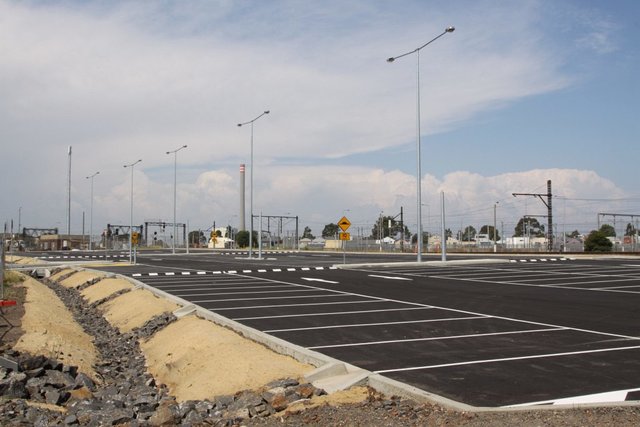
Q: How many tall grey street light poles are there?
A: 5